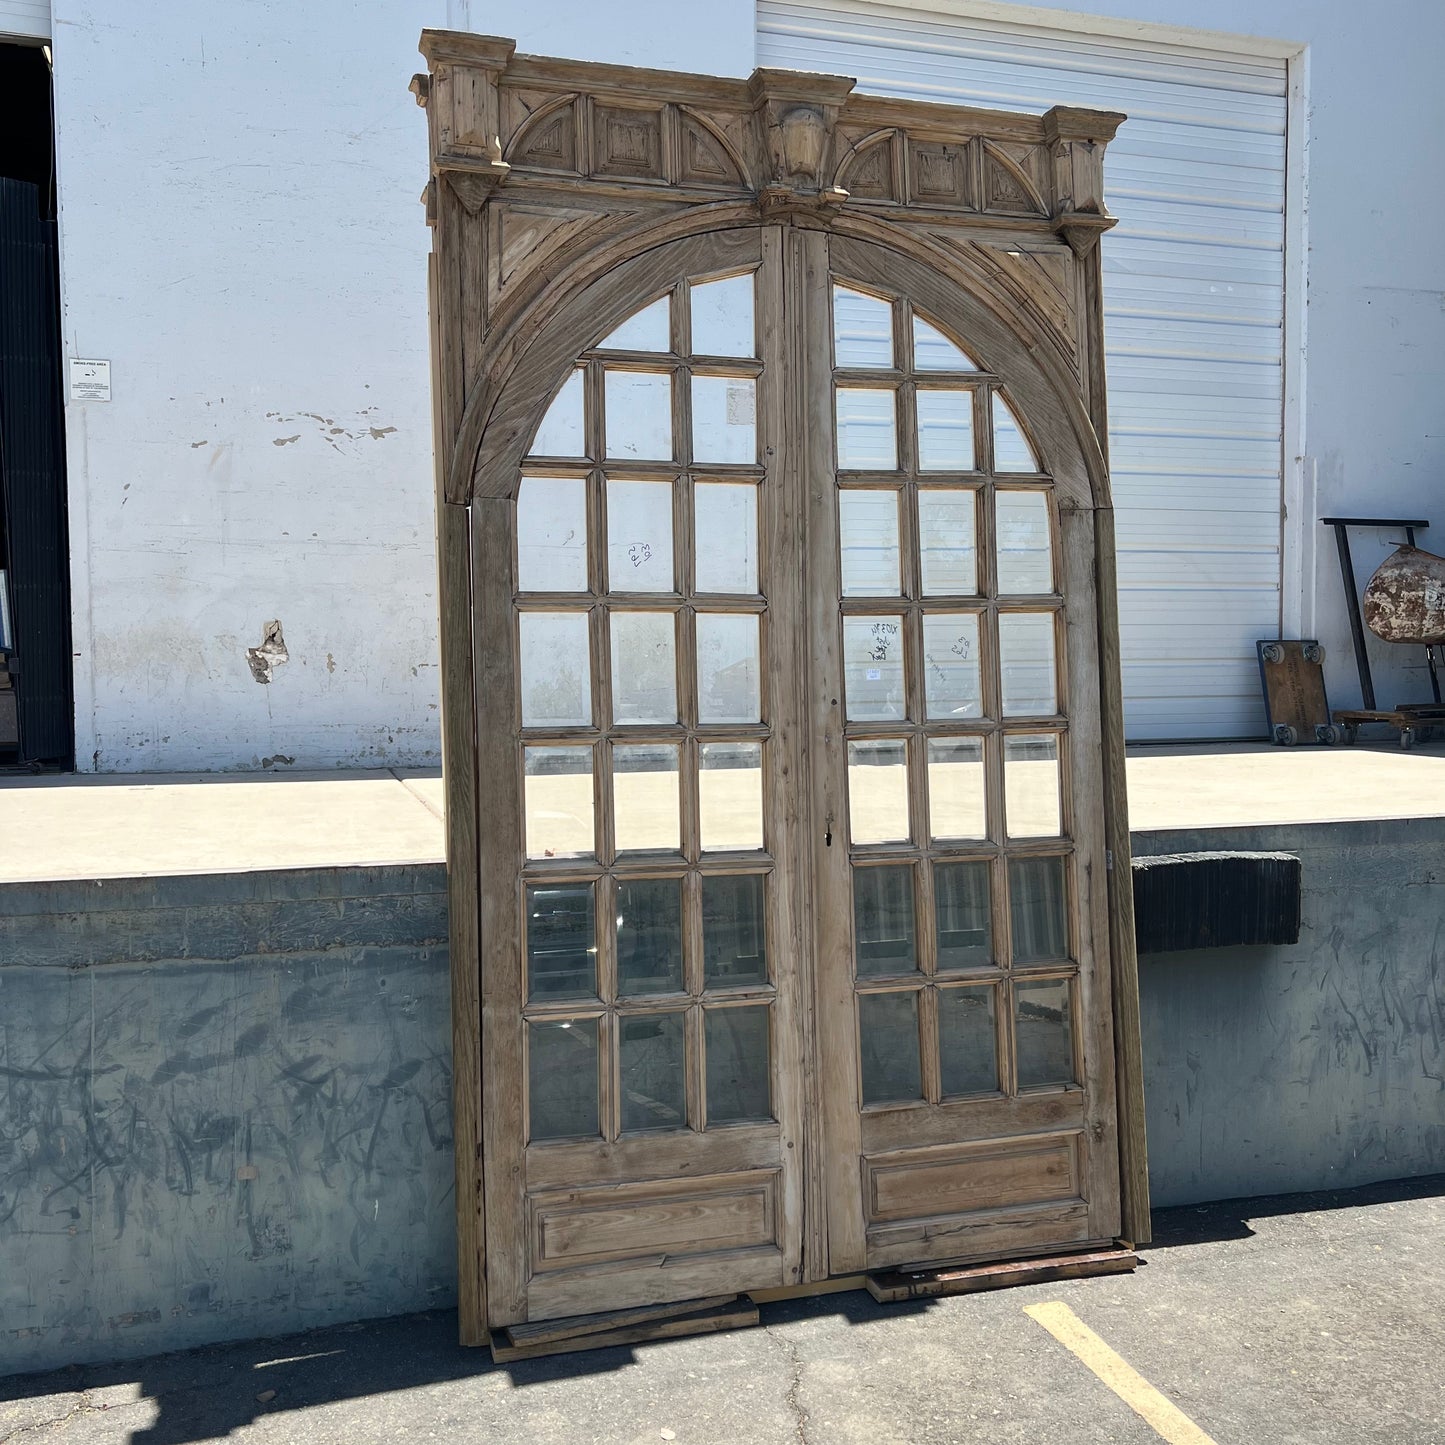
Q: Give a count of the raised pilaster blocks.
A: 3